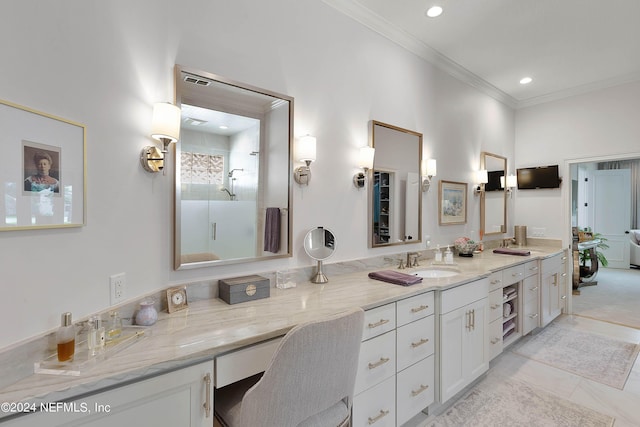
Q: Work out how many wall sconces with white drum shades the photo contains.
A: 6